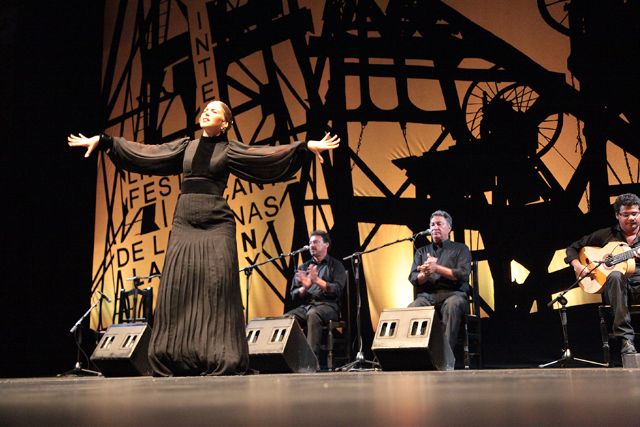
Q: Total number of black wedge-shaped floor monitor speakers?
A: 3